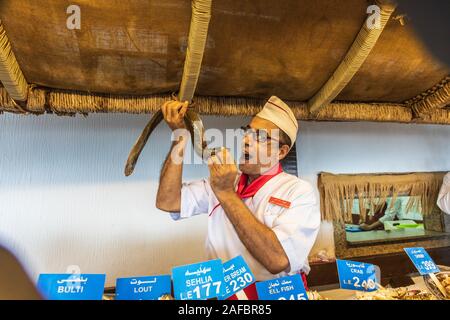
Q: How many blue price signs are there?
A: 7